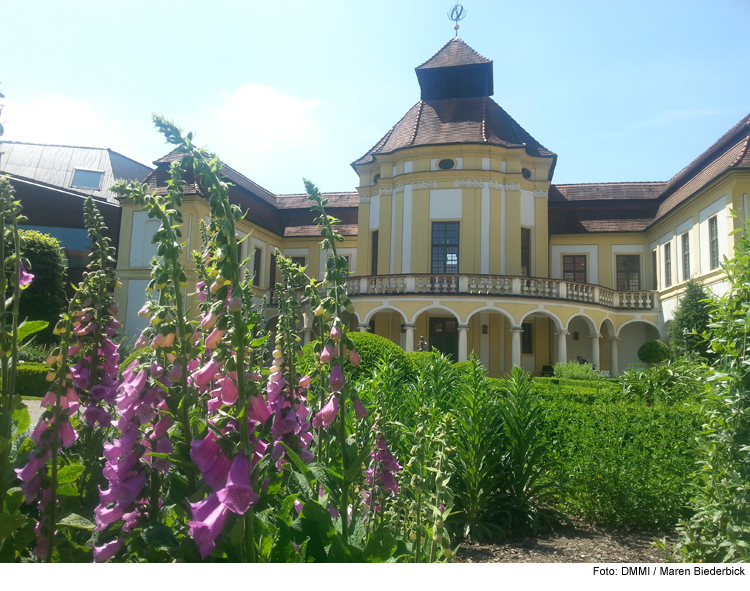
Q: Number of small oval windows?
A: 3